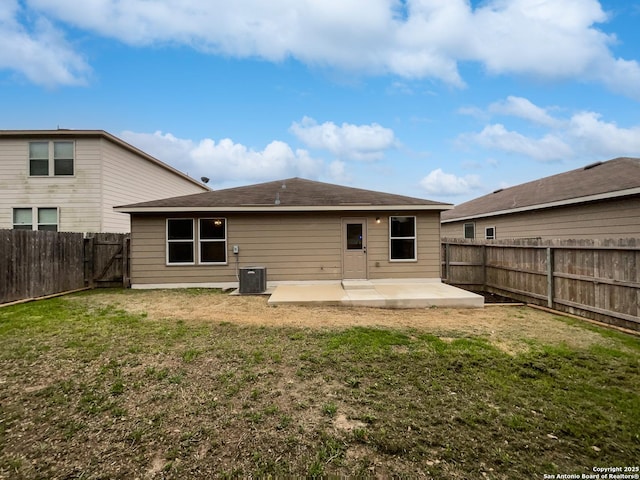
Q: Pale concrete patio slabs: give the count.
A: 1